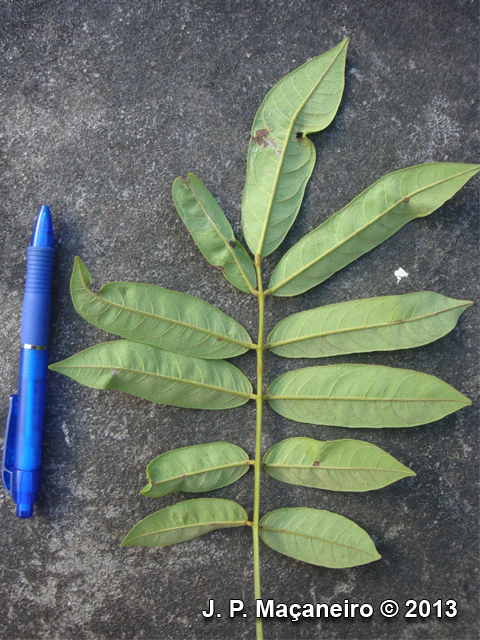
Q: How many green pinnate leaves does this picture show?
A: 11